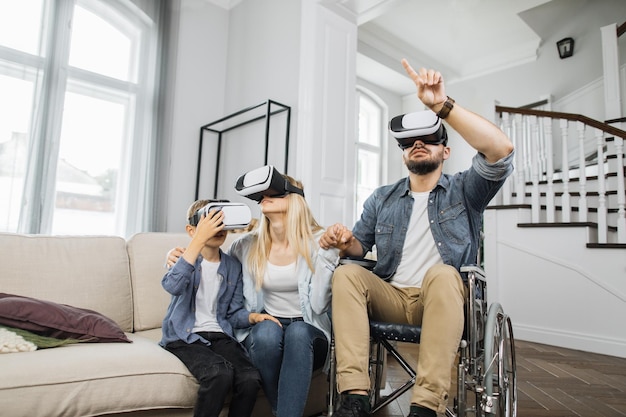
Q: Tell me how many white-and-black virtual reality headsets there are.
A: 3